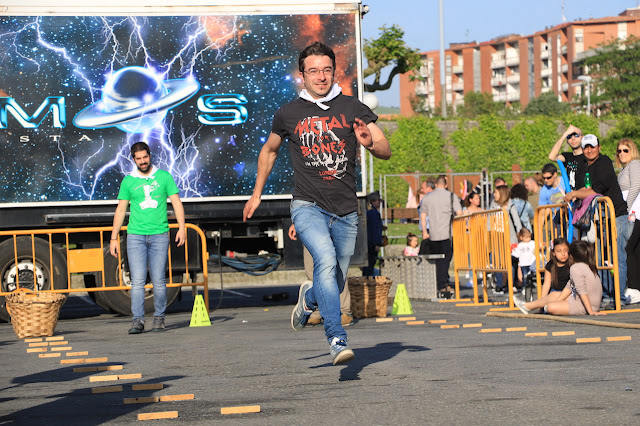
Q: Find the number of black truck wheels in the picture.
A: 2